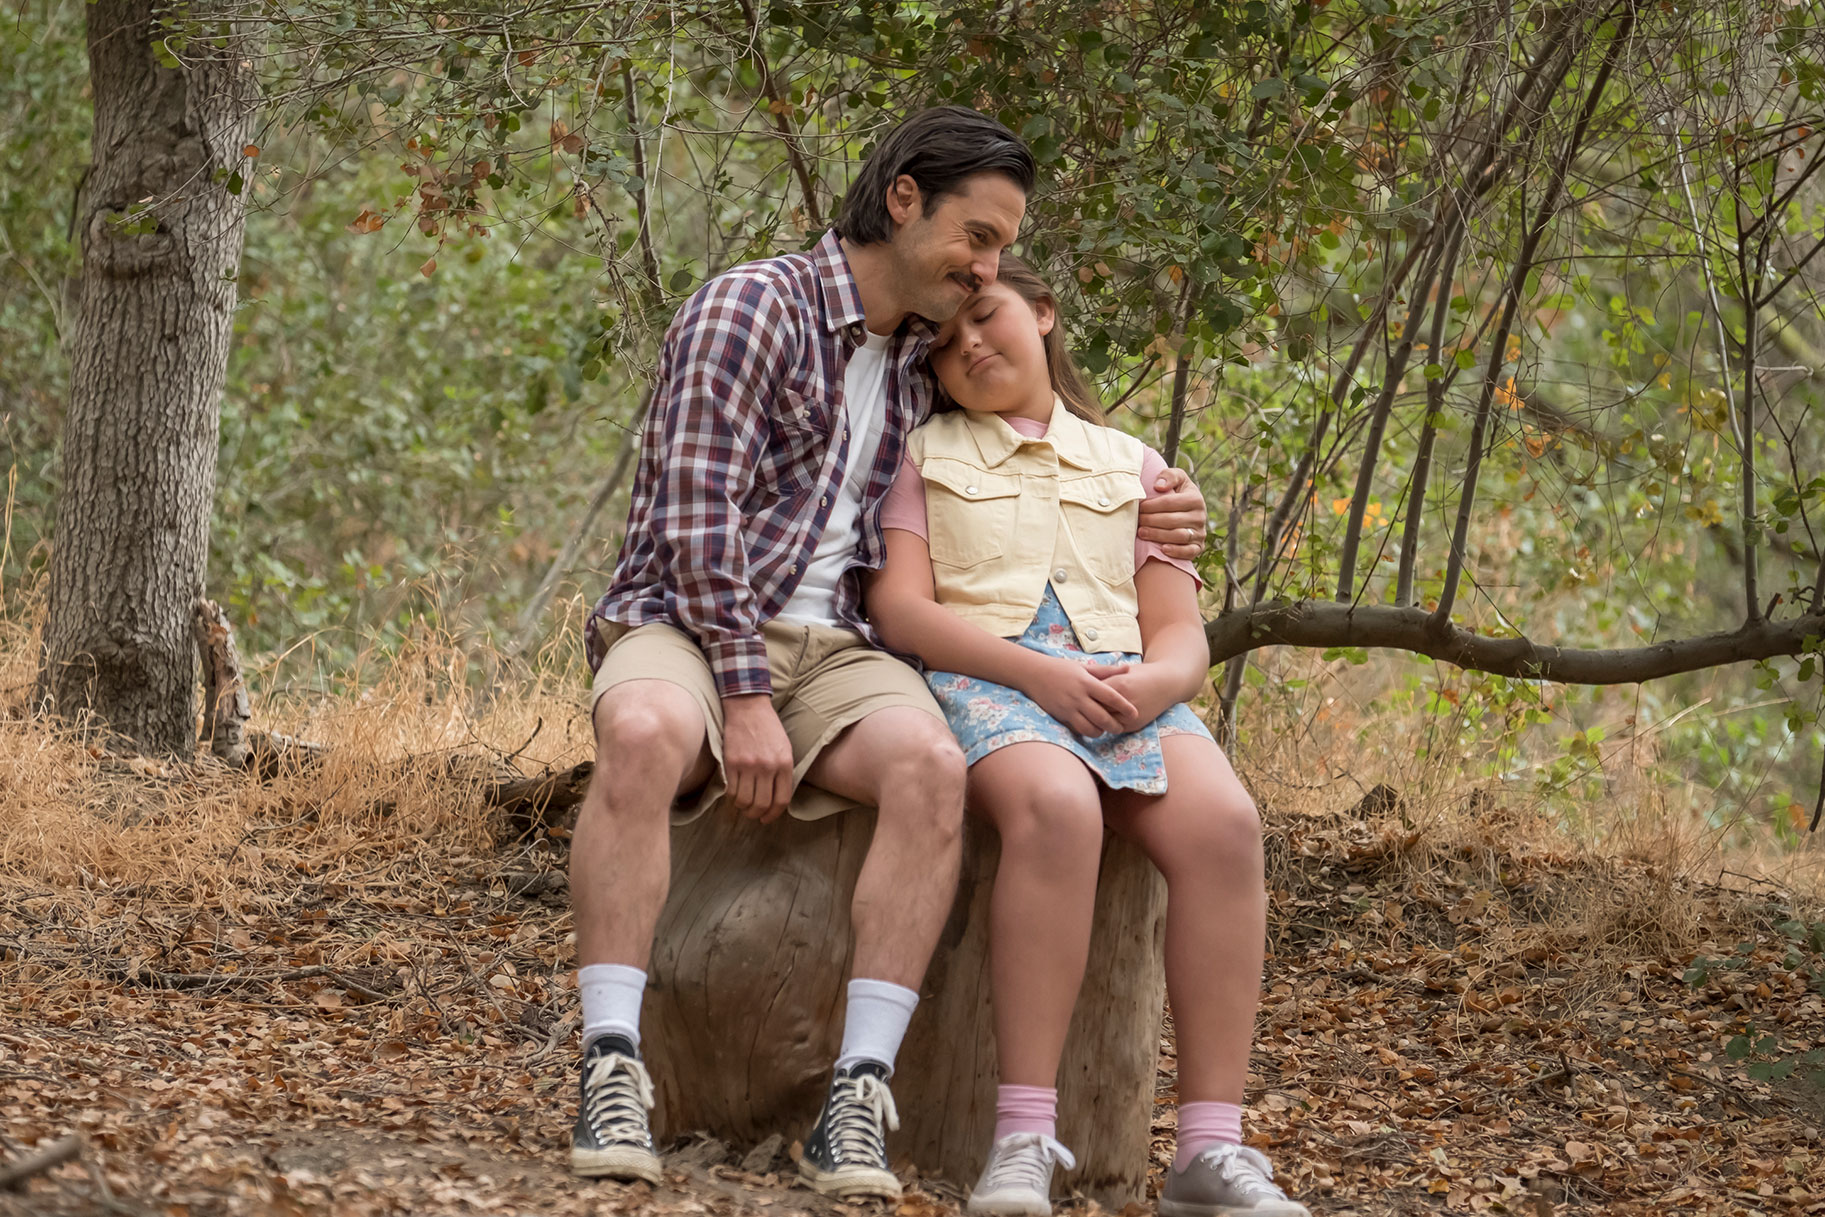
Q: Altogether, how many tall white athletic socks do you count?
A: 2